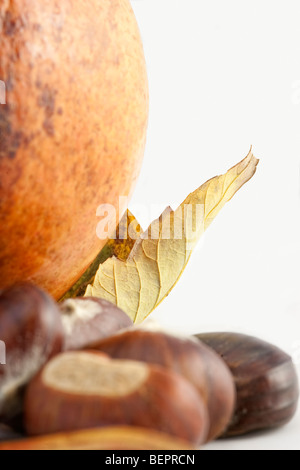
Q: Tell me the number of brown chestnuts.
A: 5